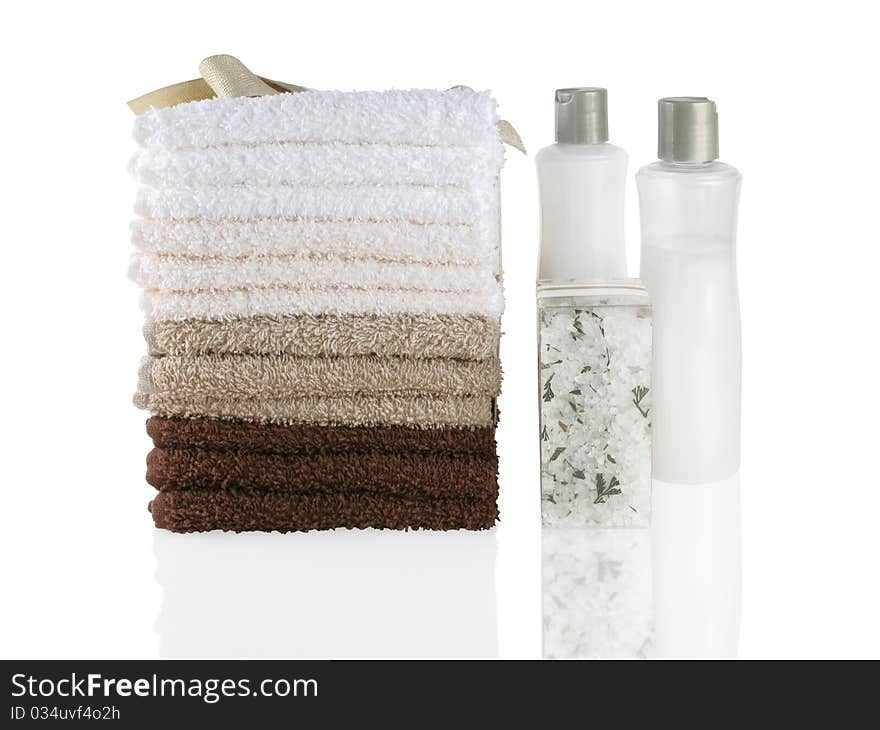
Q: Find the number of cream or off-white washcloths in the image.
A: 3